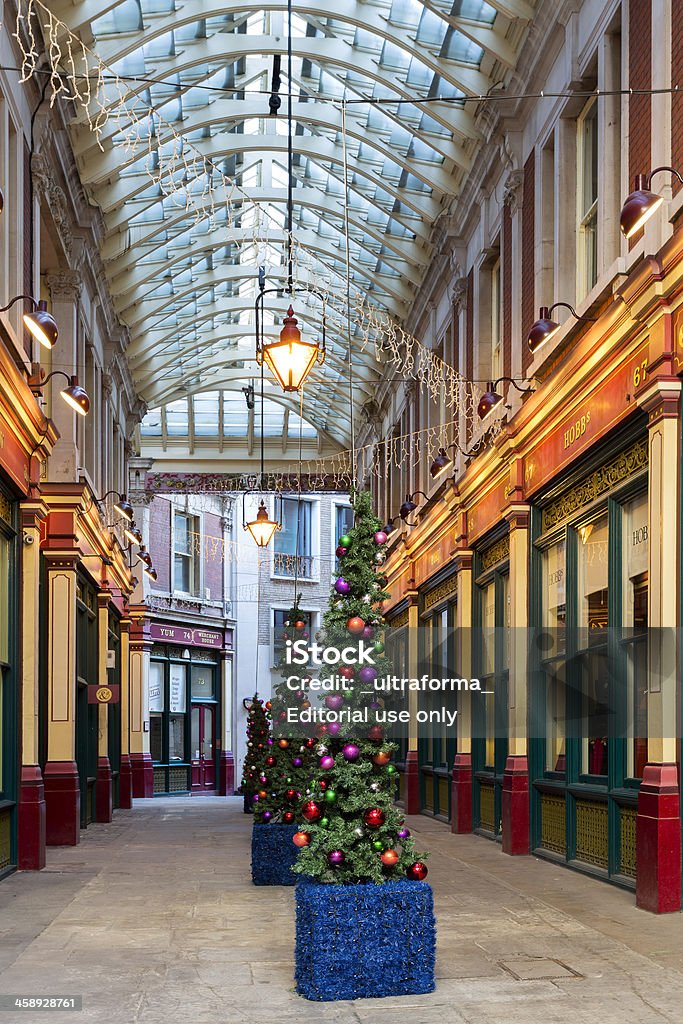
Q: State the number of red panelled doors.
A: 1